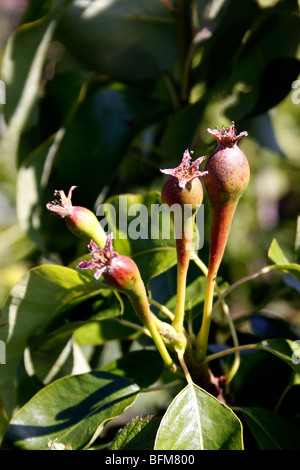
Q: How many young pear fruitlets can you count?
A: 4